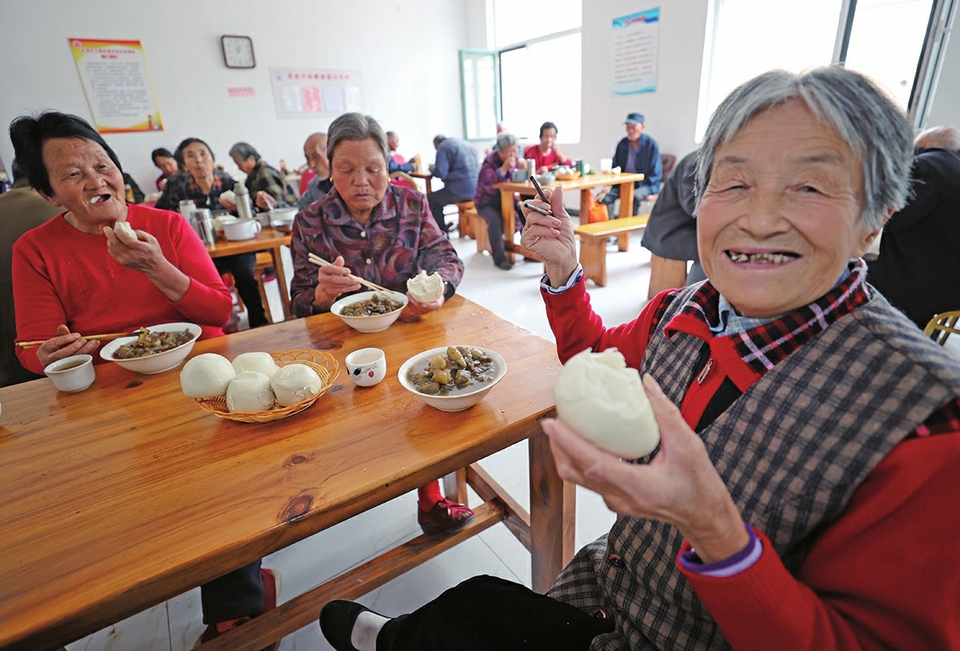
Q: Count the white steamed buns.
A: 7